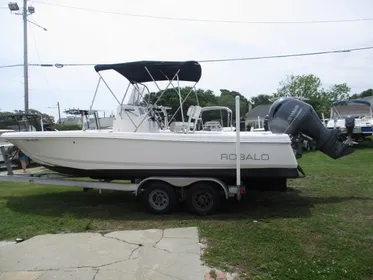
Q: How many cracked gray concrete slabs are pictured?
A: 1